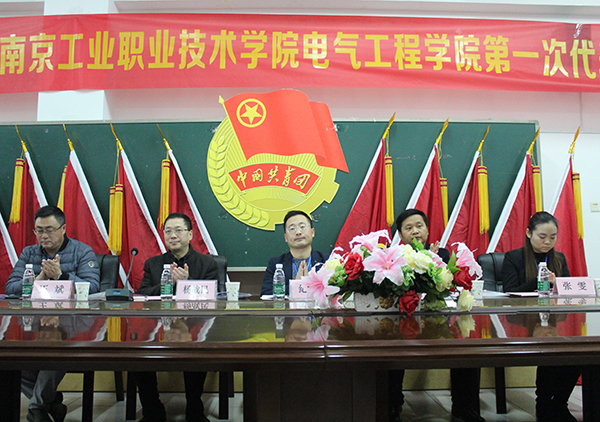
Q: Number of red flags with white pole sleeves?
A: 10